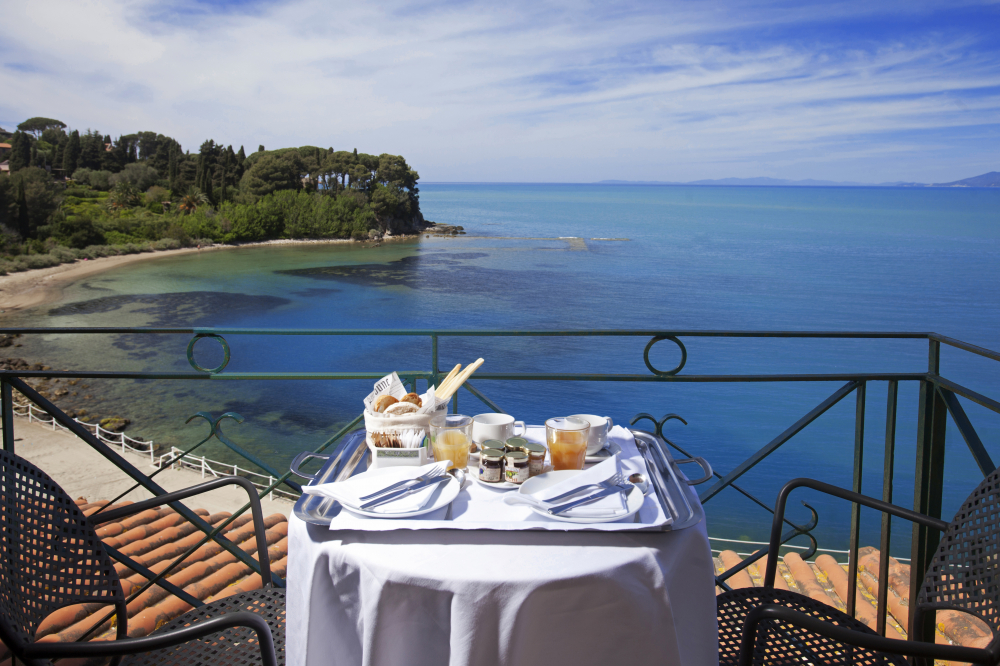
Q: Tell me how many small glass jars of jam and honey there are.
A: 5